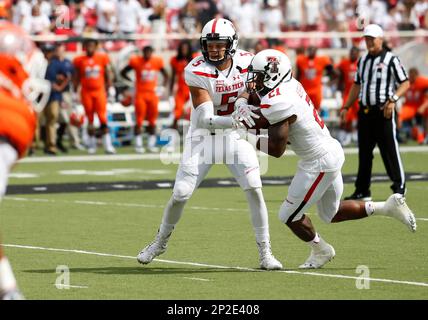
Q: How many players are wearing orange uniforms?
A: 7